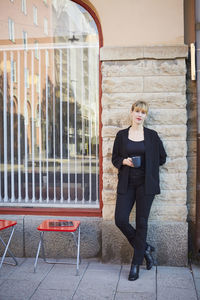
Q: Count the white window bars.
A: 14